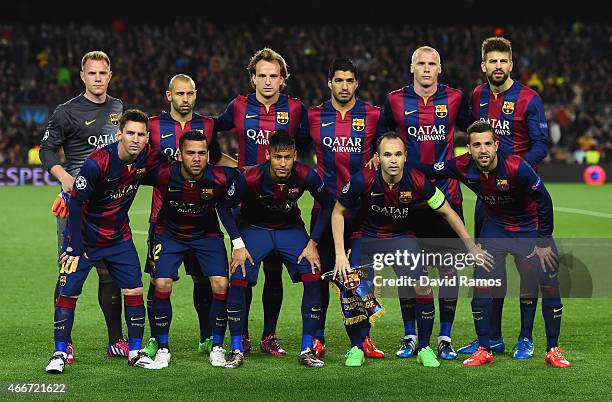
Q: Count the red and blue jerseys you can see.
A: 10